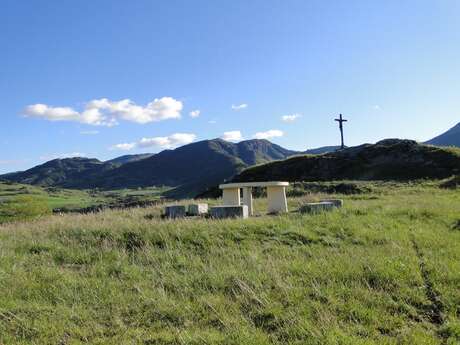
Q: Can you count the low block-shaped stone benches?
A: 5